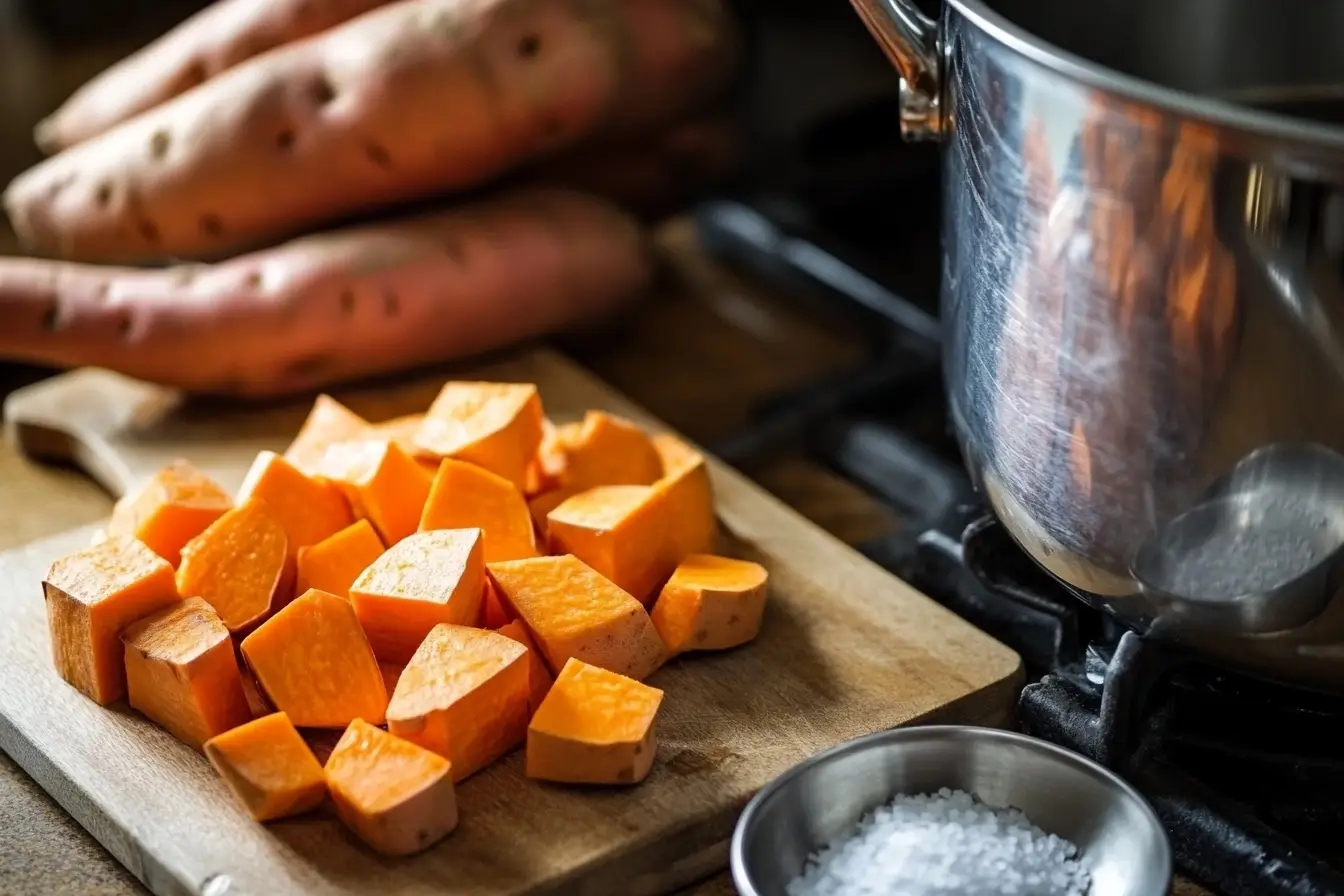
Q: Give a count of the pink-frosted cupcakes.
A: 0